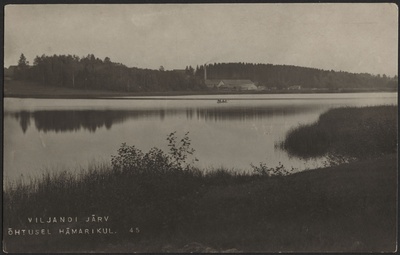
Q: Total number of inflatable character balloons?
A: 0